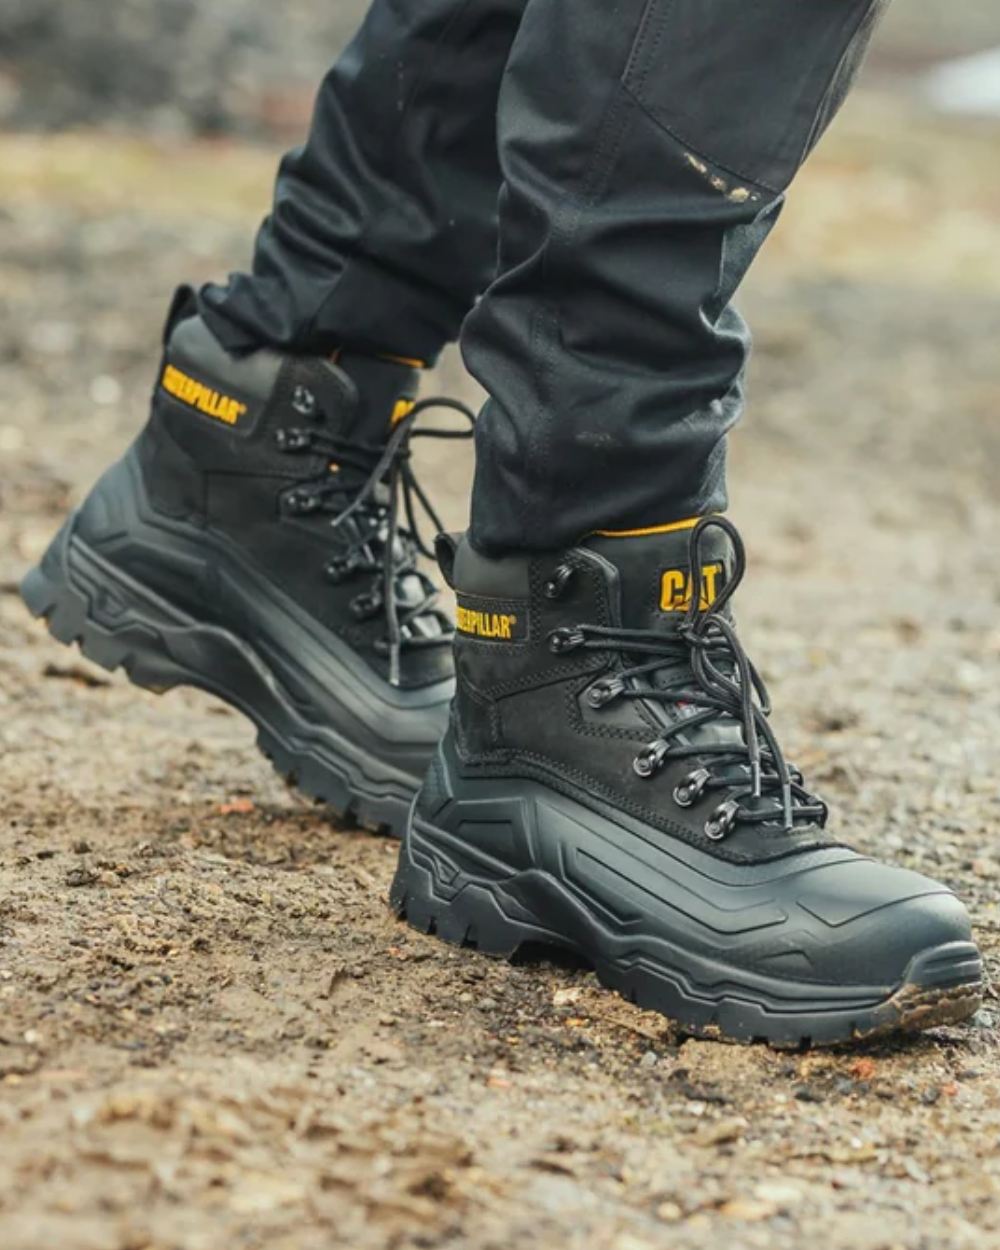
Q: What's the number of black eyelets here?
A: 11